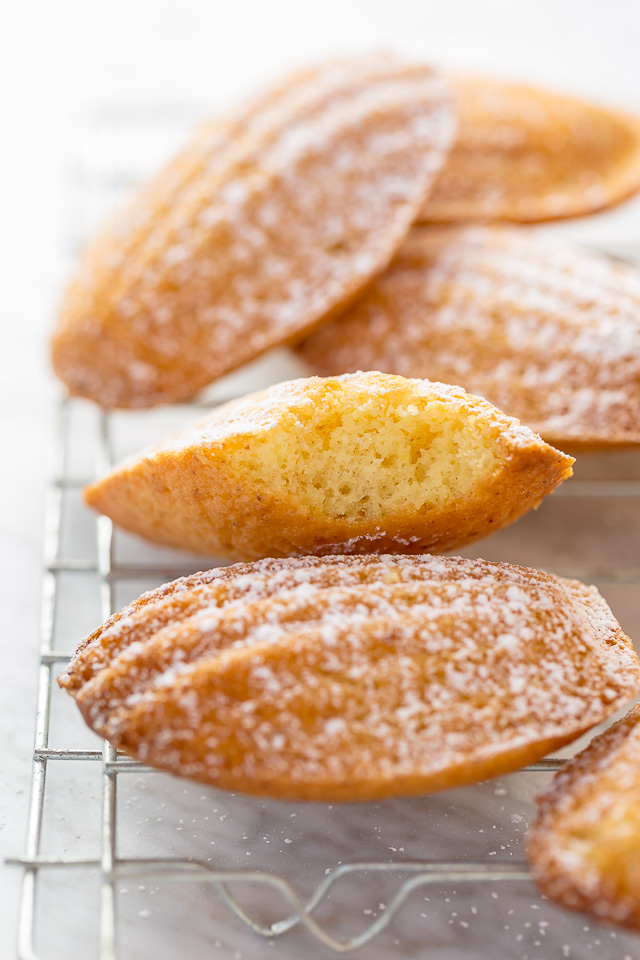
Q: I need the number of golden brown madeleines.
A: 6